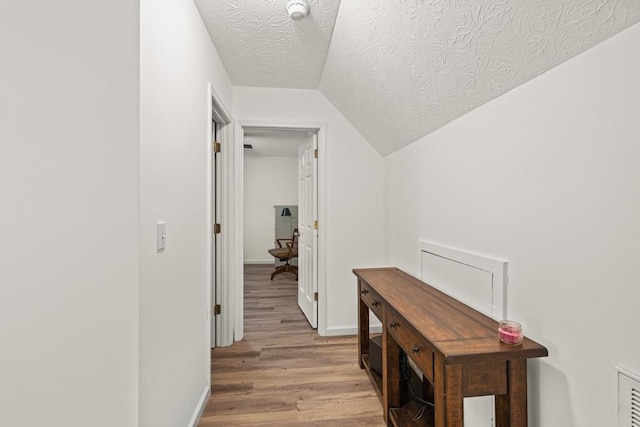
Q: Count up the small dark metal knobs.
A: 4